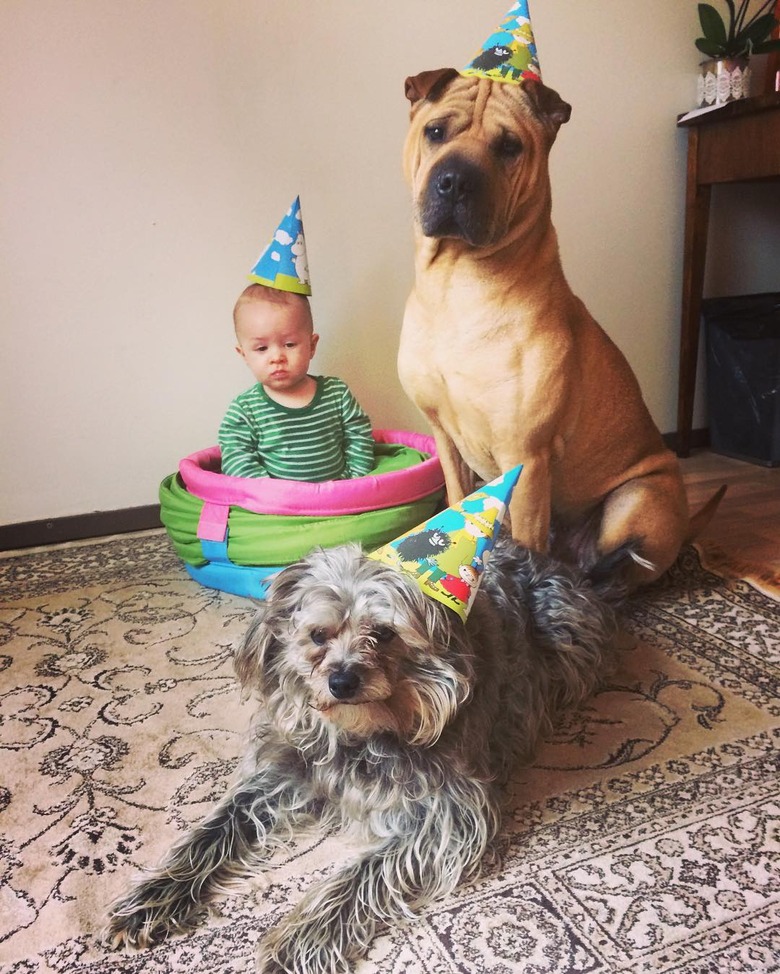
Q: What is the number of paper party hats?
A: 3